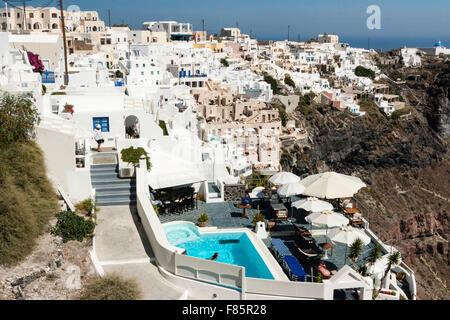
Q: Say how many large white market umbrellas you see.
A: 6